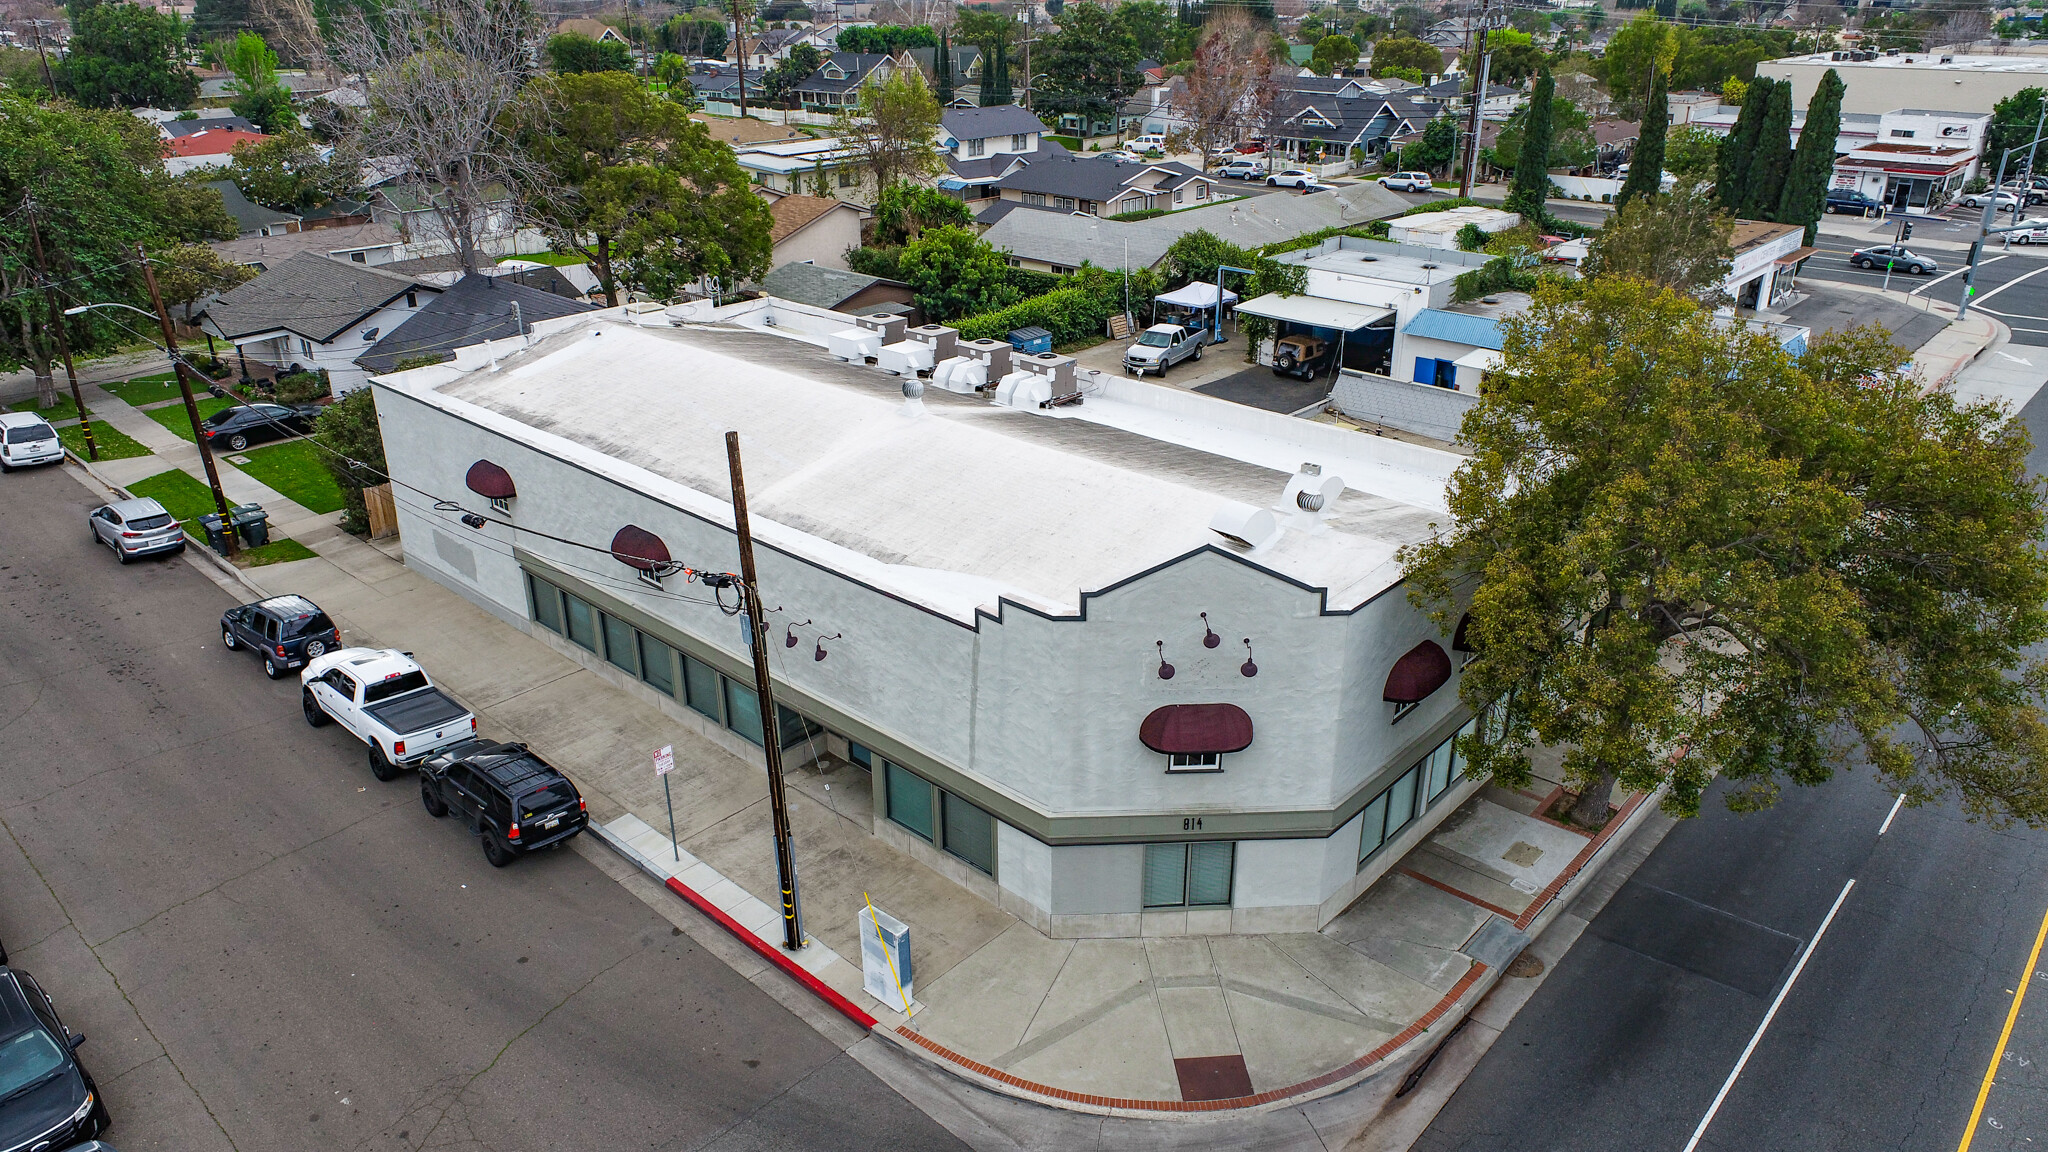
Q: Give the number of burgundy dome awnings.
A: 5